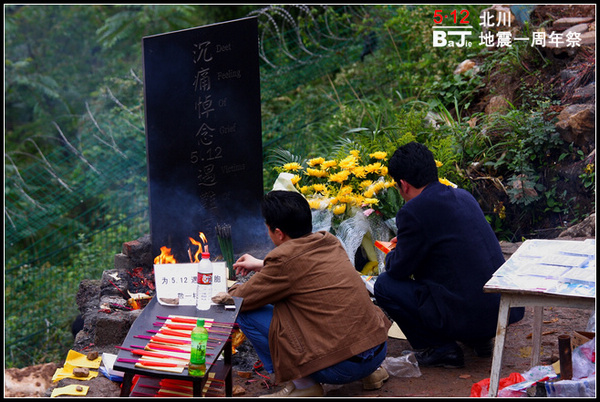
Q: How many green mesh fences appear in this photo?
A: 1